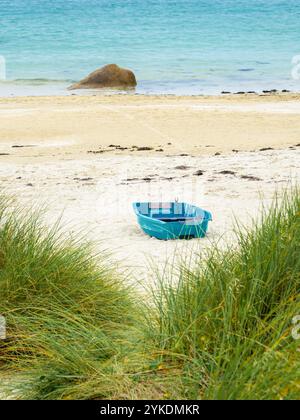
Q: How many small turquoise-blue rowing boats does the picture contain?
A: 1